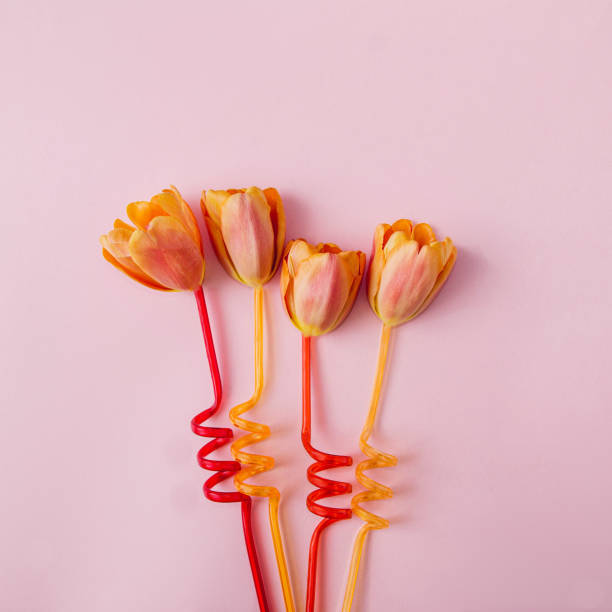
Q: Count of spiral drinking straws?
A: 4